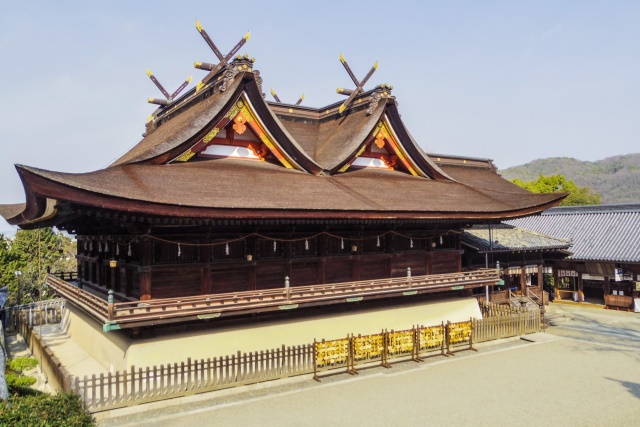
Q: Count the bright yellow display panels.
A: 5